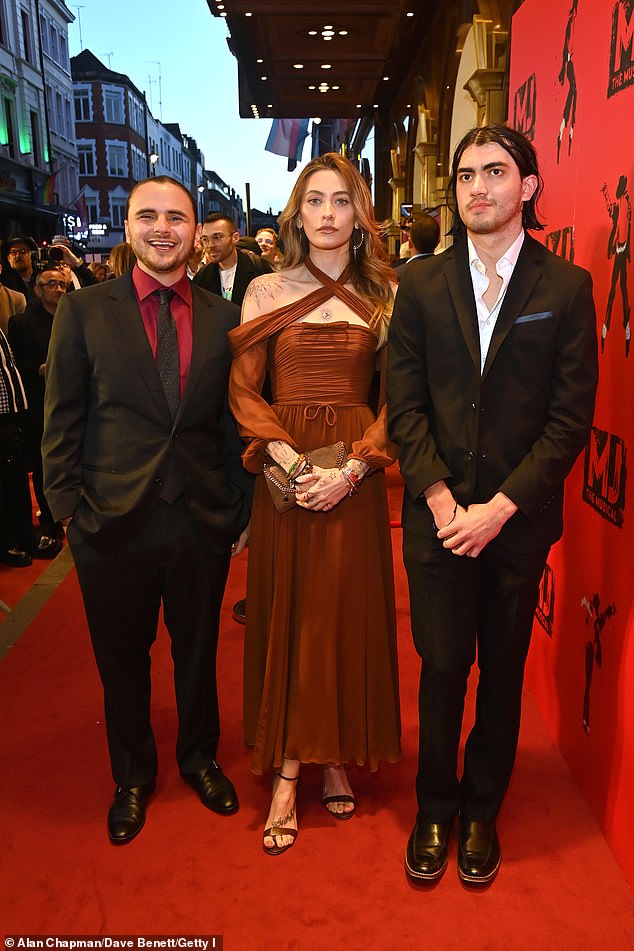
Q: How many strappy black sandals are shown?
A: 2